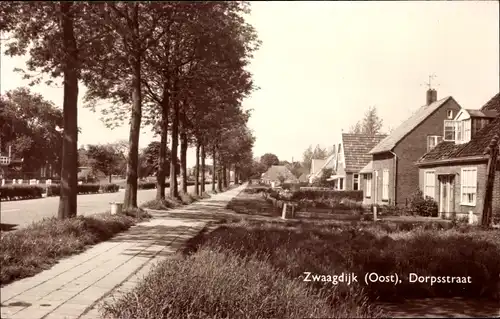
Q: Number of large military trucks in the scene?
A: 0